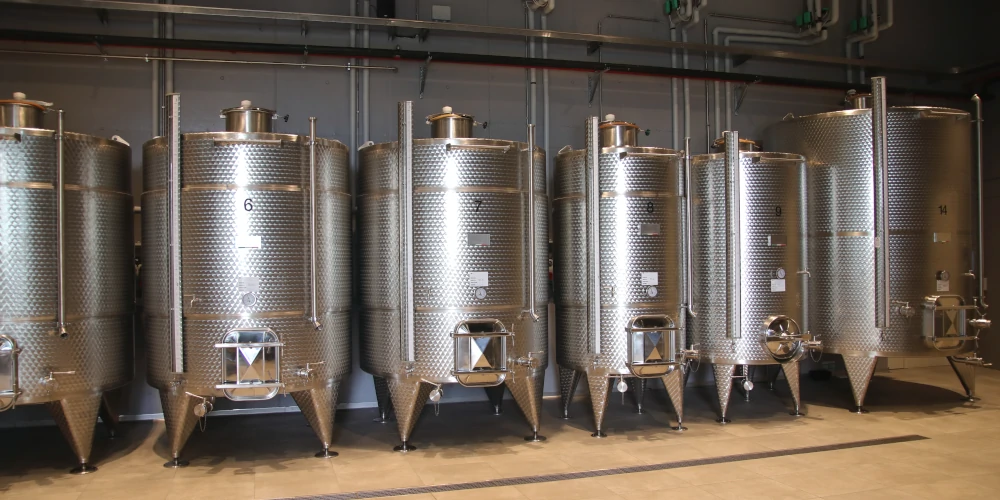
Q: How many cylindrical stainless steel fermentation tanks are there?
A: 6